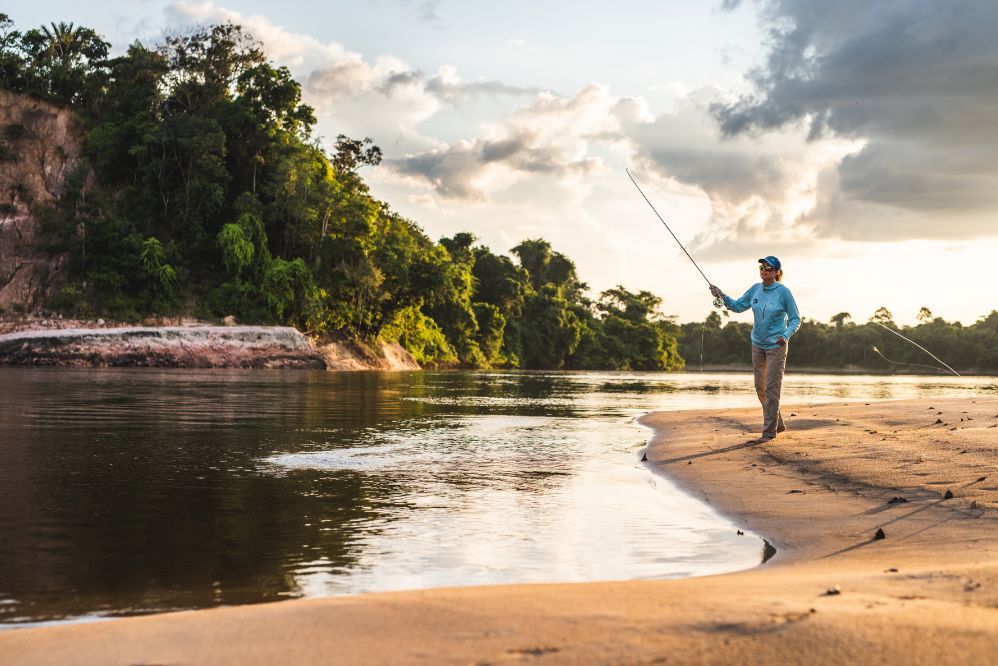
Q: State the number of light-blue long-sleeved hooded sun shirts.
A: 1